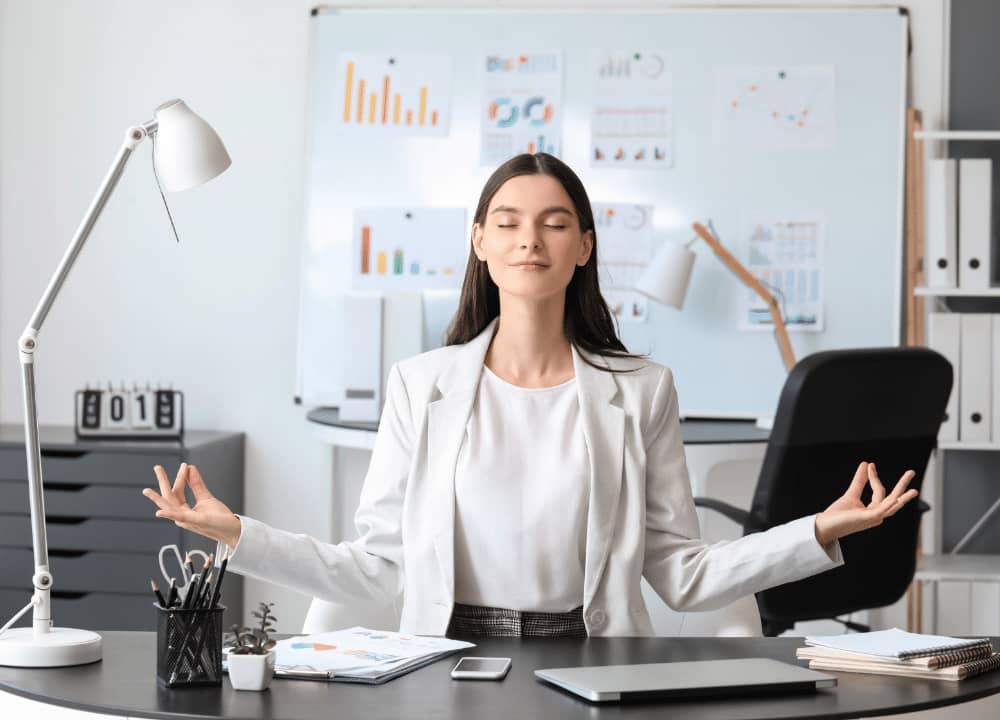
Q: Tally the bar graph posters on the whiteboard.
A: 2